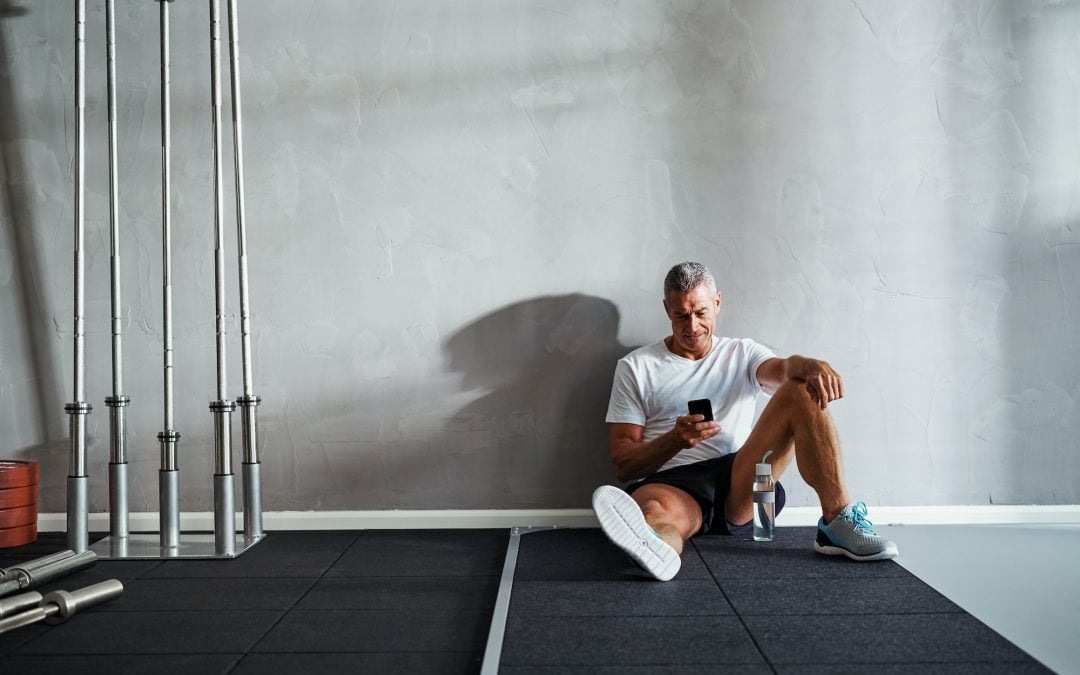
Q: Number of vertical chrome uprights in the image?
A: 5